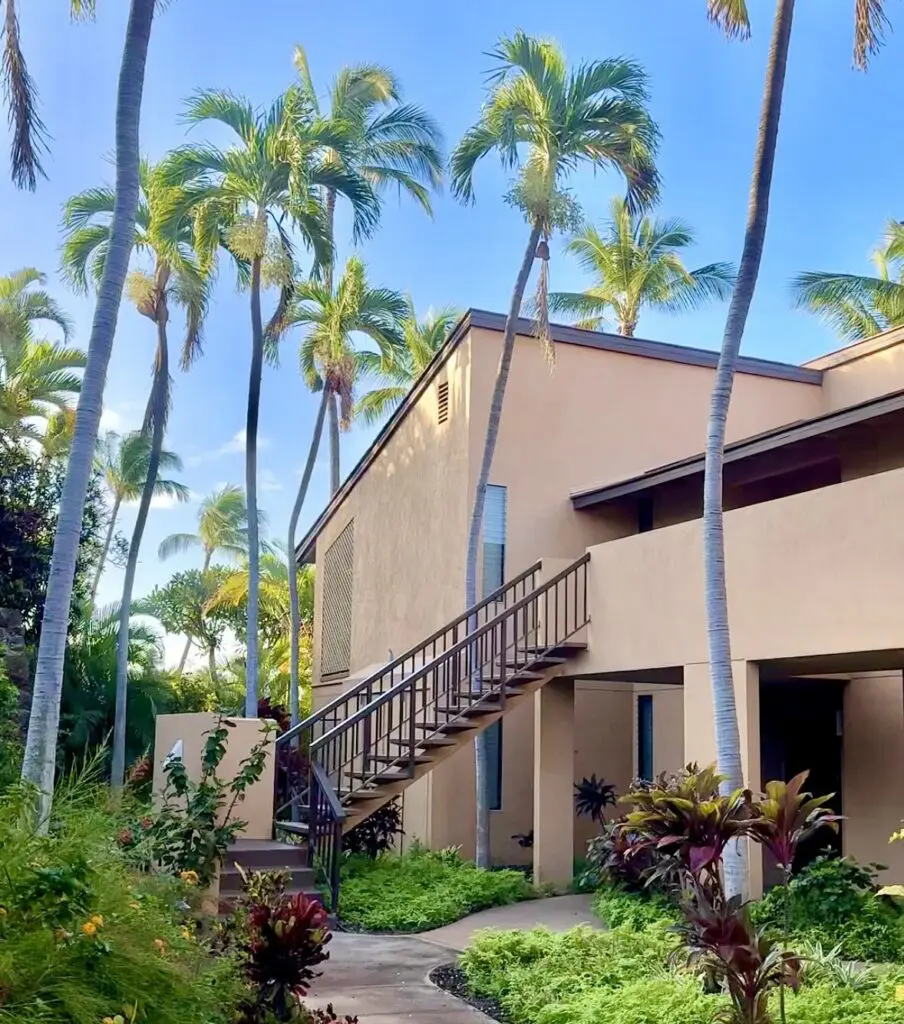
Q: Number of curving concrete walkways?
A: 1